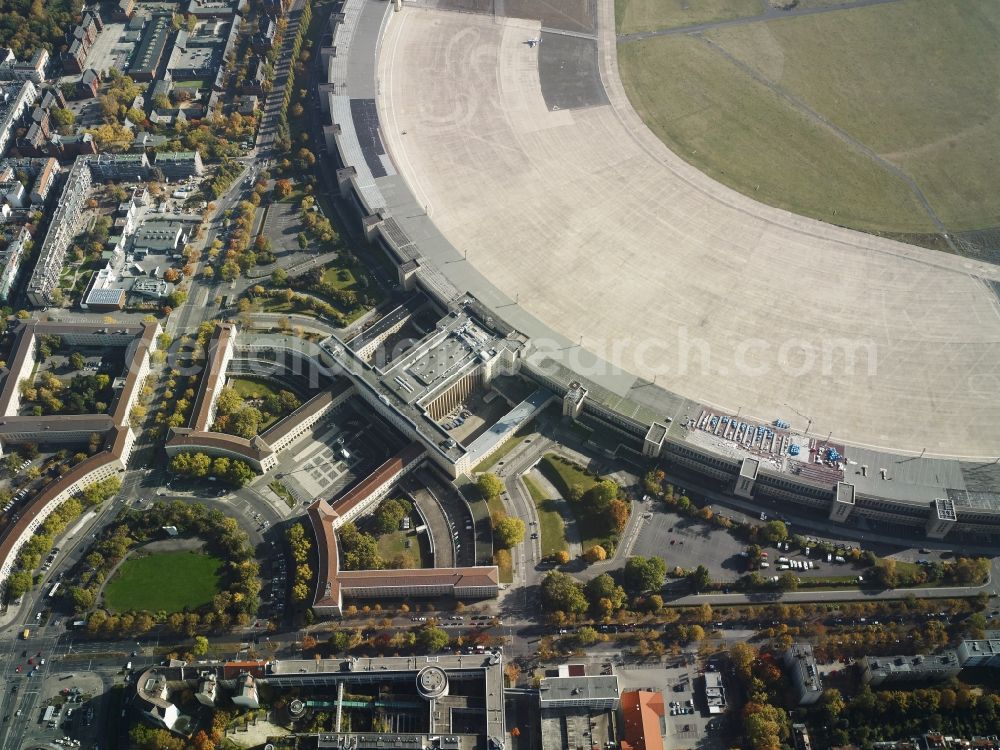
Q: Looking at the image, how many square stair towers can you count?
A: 12